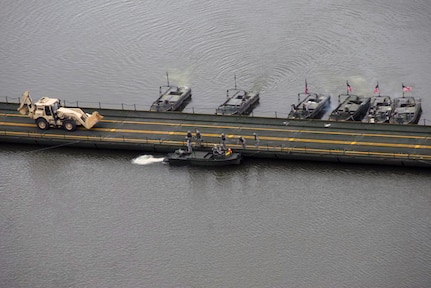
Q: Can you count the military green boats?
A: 7